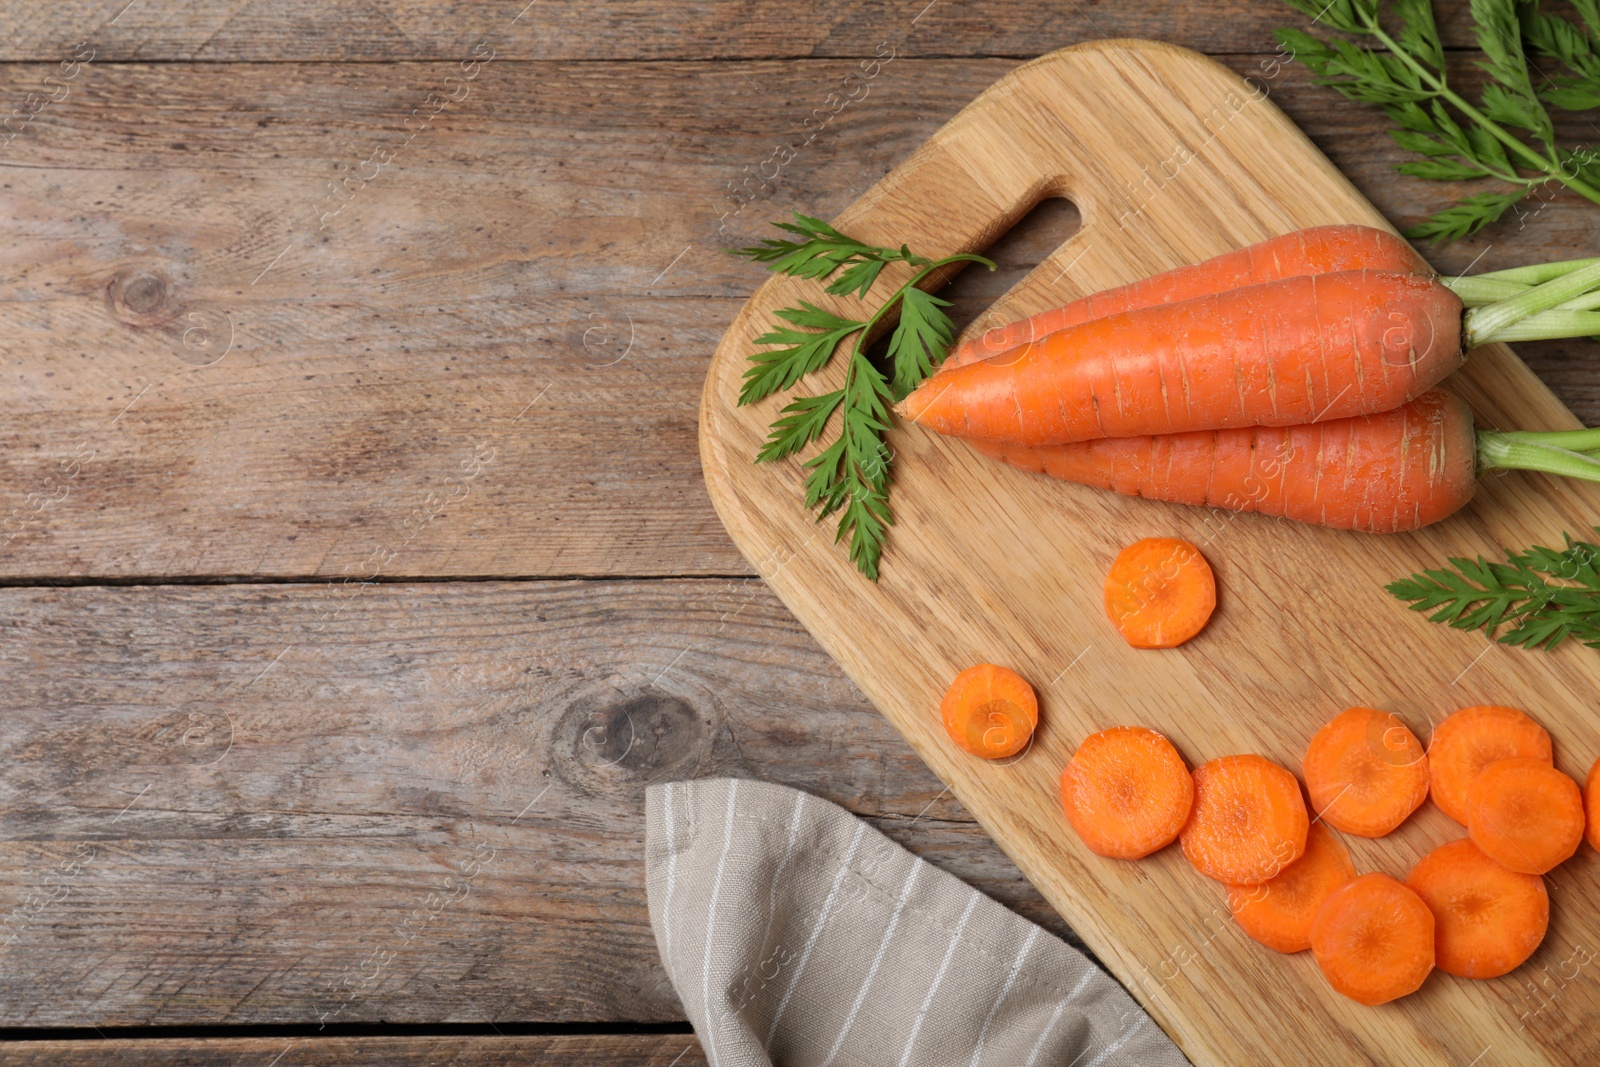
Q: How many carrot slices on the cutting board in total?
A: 11